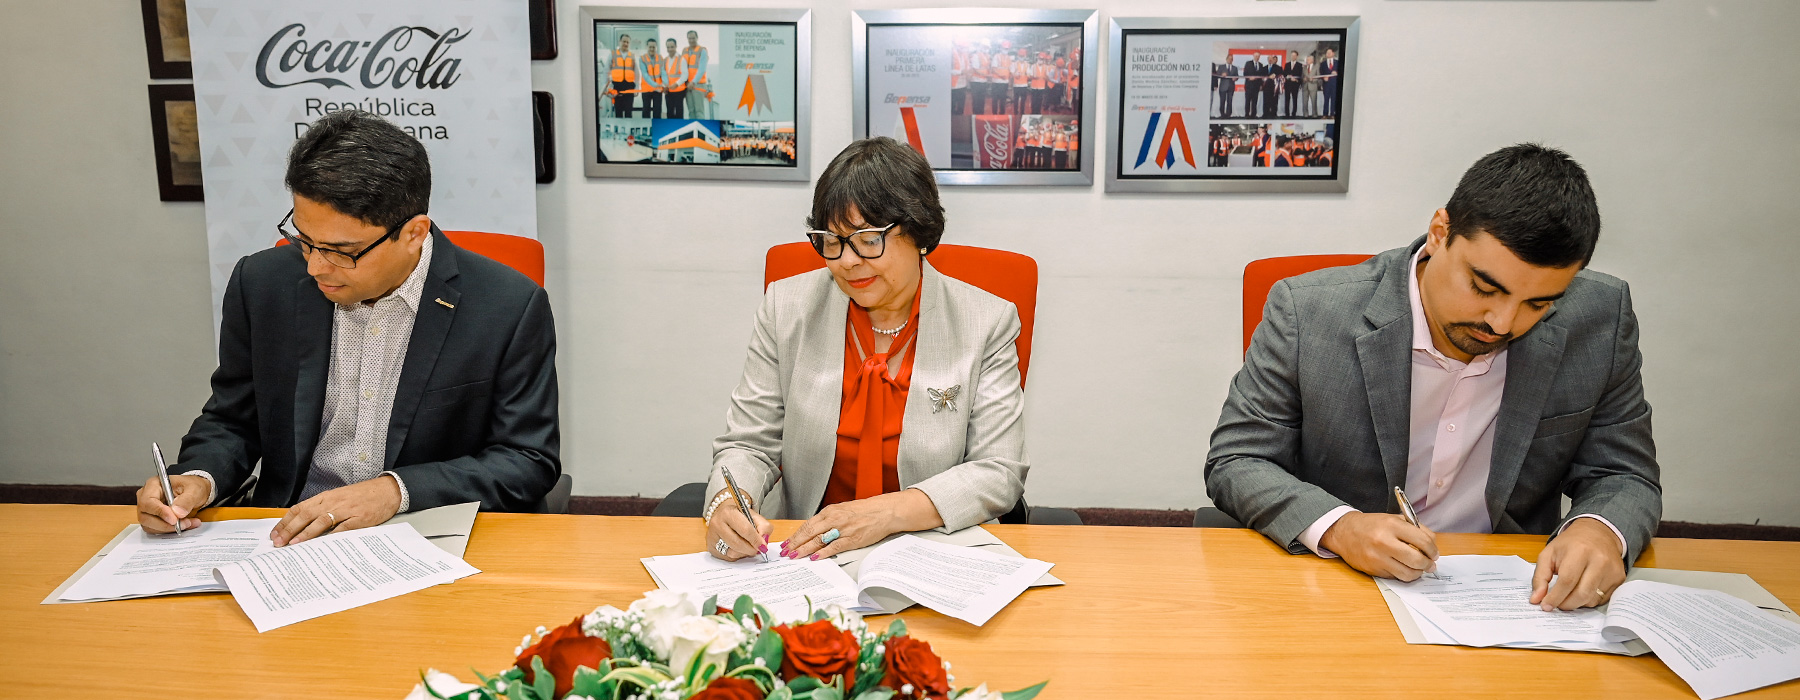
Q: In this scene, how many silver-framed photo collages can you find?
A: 3